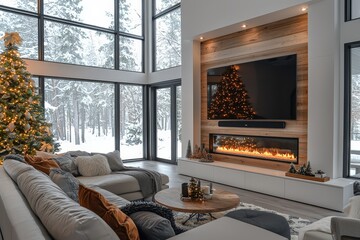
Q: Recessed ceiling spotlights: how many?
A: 3